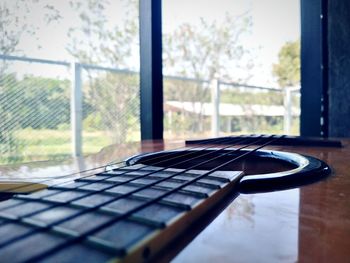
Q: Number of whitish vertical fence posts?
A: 3